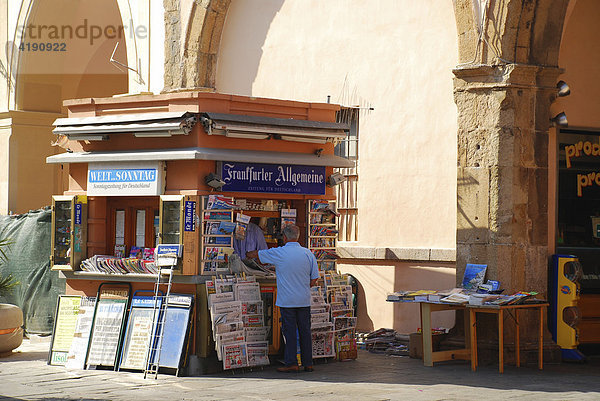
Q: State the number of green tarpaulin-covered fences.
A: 1